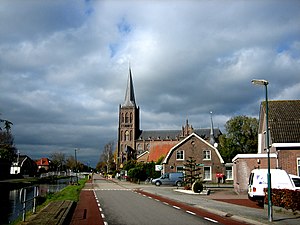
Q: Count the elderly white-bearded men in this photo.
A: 0